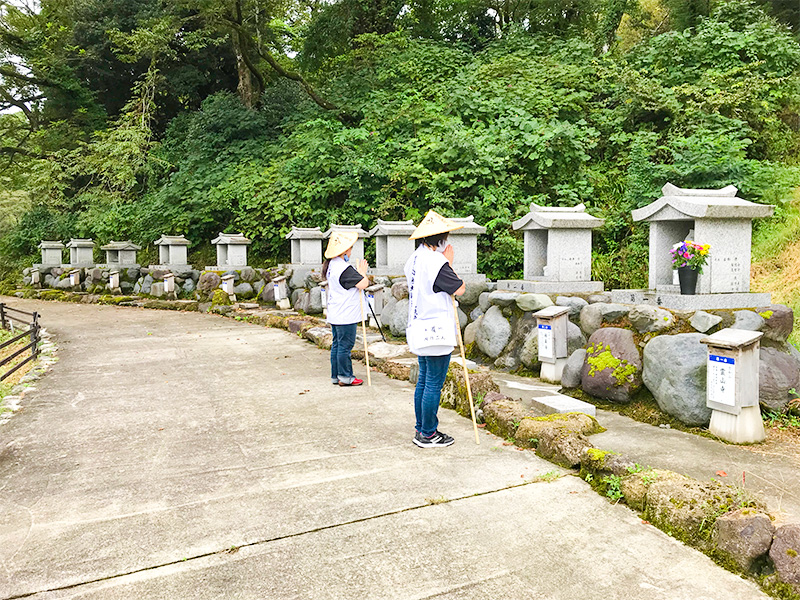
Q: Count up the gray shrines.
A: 11